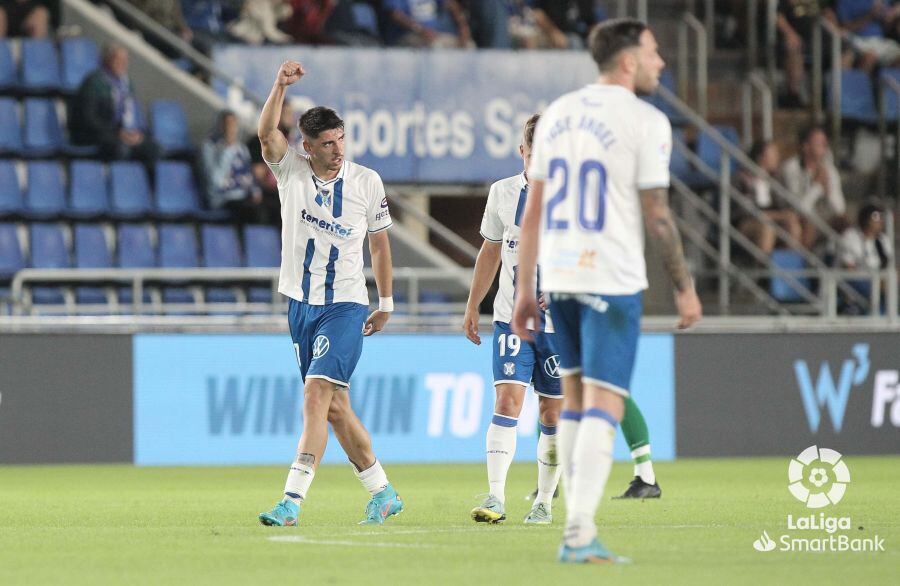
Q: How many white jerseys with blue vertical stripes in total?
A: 2